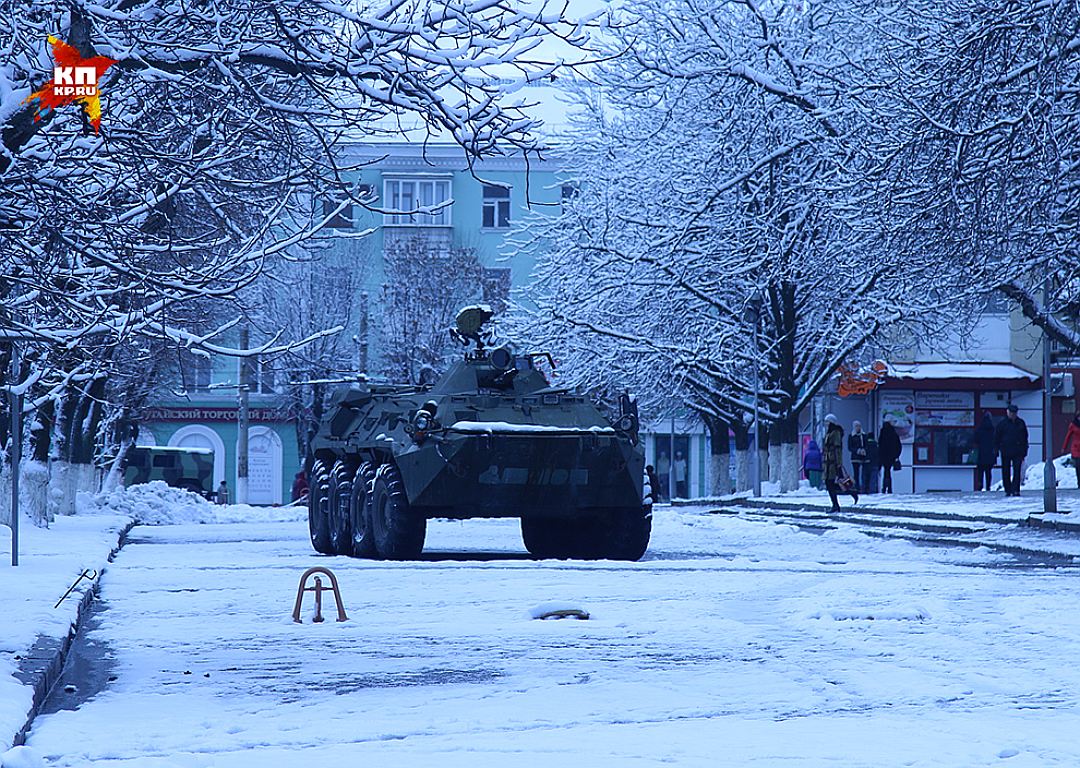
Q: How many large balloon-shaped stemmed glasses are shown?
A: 0